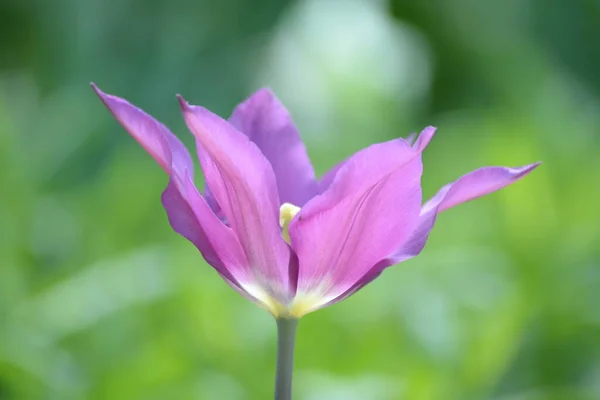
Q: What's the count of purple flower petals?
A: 6